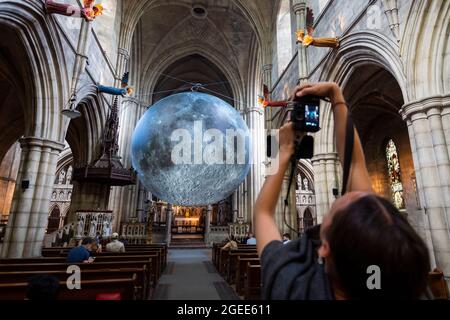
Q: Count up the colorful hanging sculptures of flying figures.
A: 4